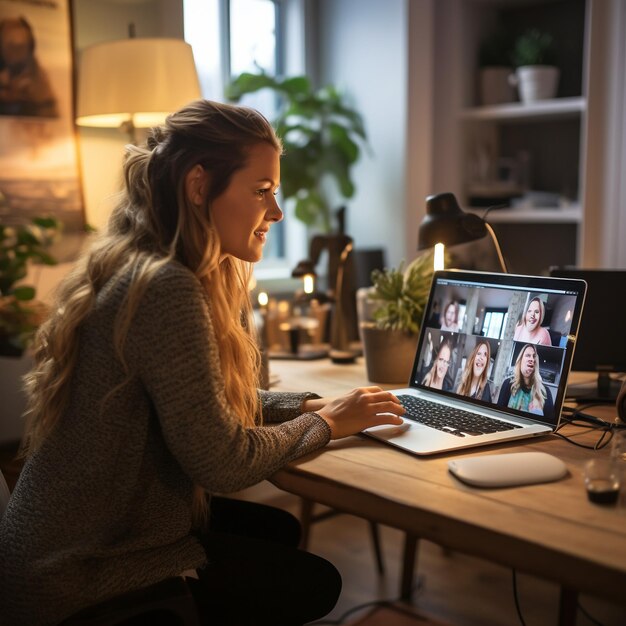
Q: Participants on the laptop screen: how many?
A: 5